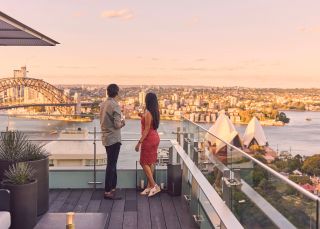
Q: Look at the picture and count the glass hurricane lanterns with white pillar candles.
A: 2